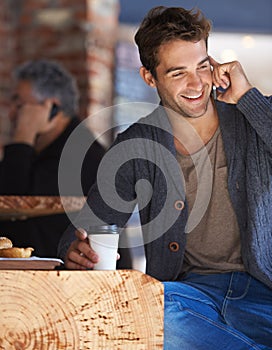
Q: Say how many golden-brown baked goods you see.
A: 2